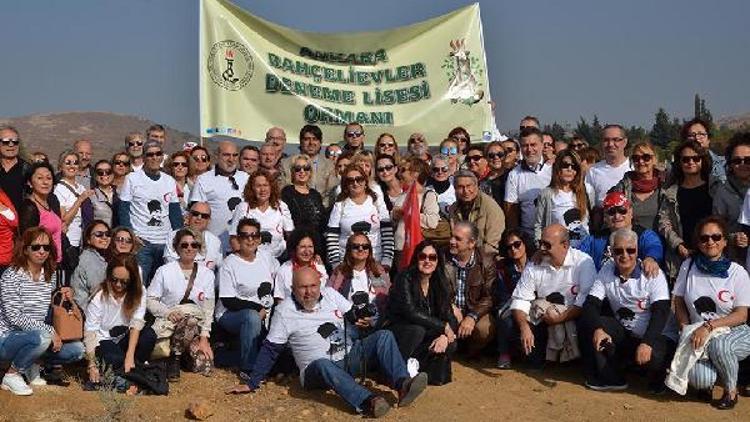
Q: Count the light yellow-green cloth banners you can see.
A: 1